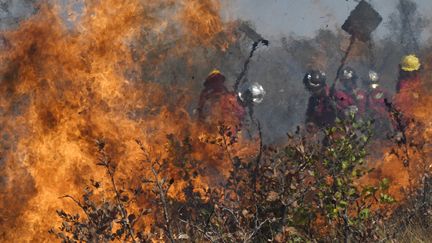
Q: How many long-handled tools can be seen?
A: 2